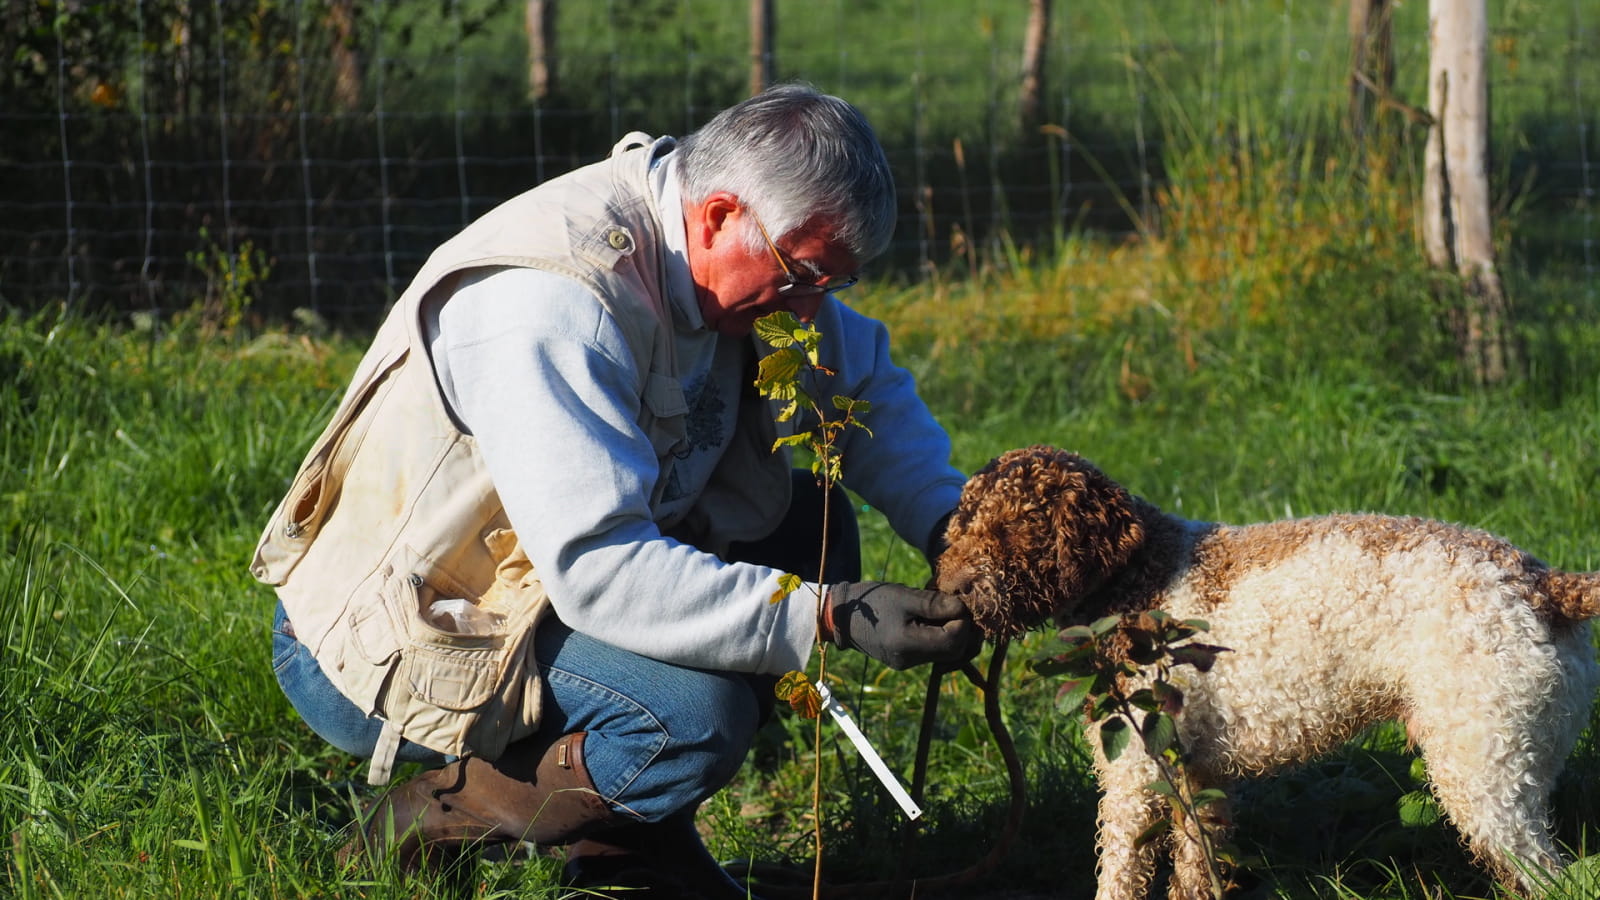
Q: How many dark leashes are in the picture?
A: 1